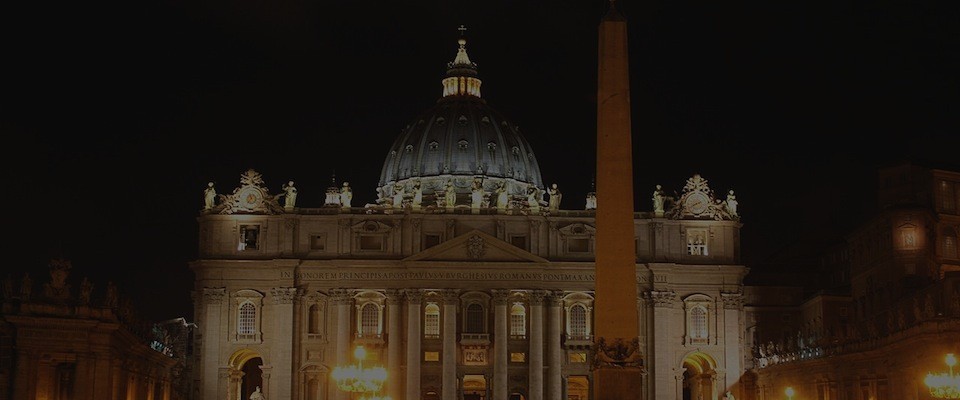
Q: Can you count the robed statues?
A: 12